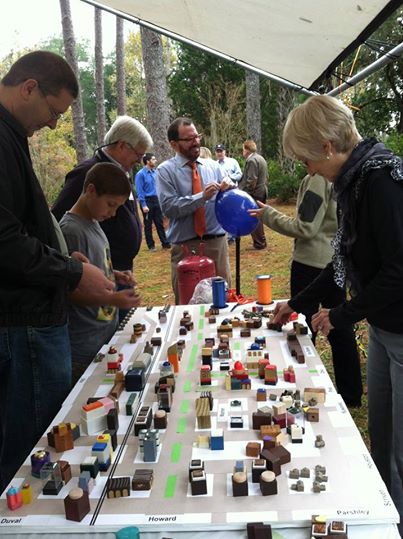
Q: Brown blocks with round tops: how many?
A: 4